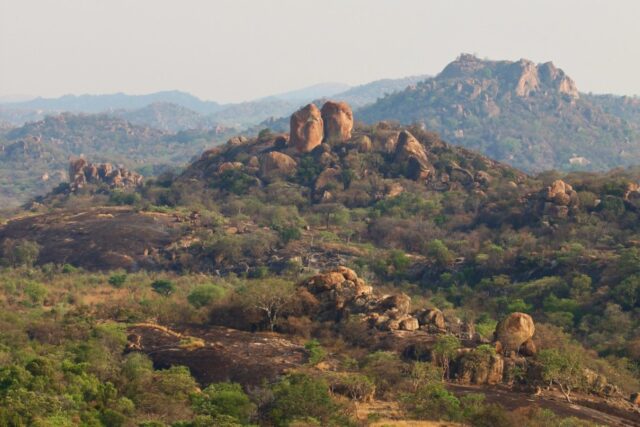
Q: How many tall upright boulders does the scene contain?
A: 2